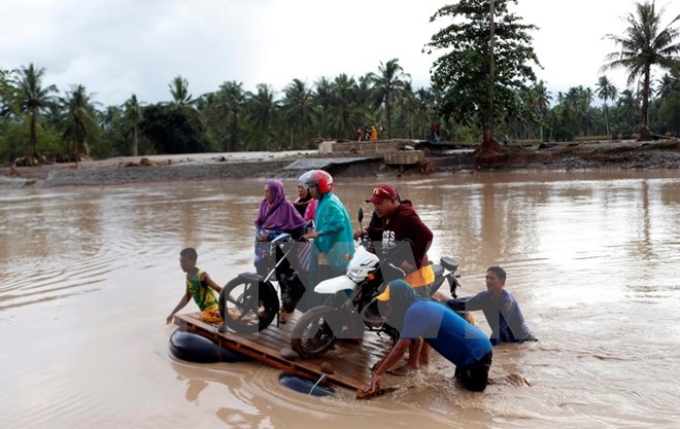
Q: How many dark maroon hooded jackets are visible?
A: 1